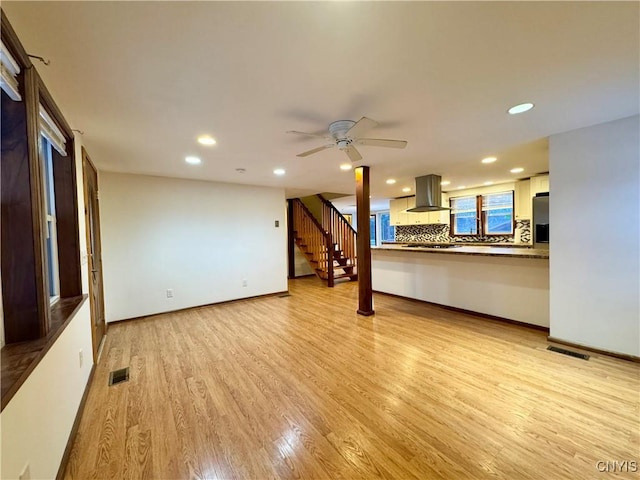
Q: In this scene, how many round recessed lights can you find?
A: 12